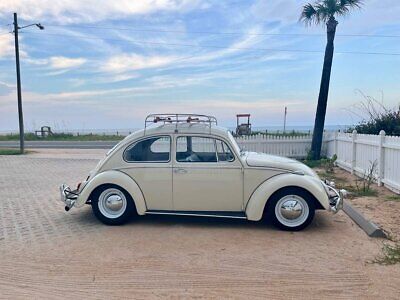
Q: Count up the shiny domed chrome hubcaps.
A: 2